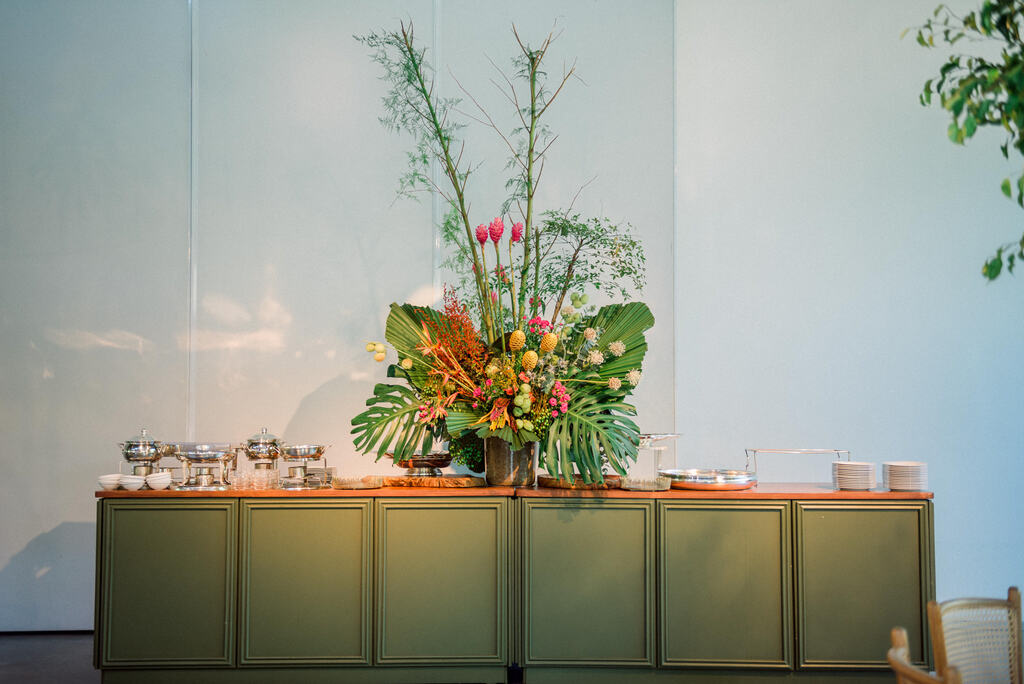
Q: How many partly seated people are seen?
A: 0